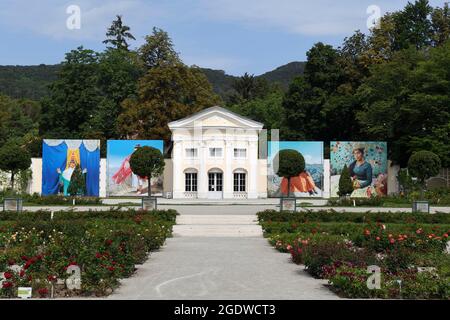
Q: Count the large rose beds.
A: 2